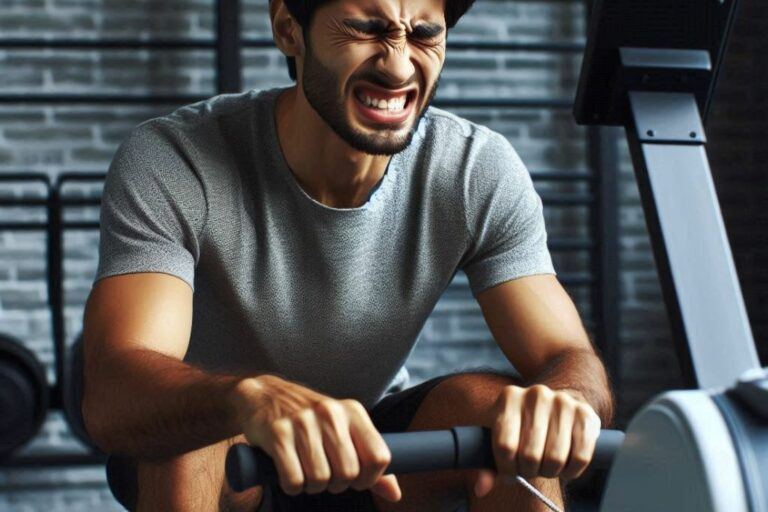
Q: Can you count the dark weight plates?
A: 2